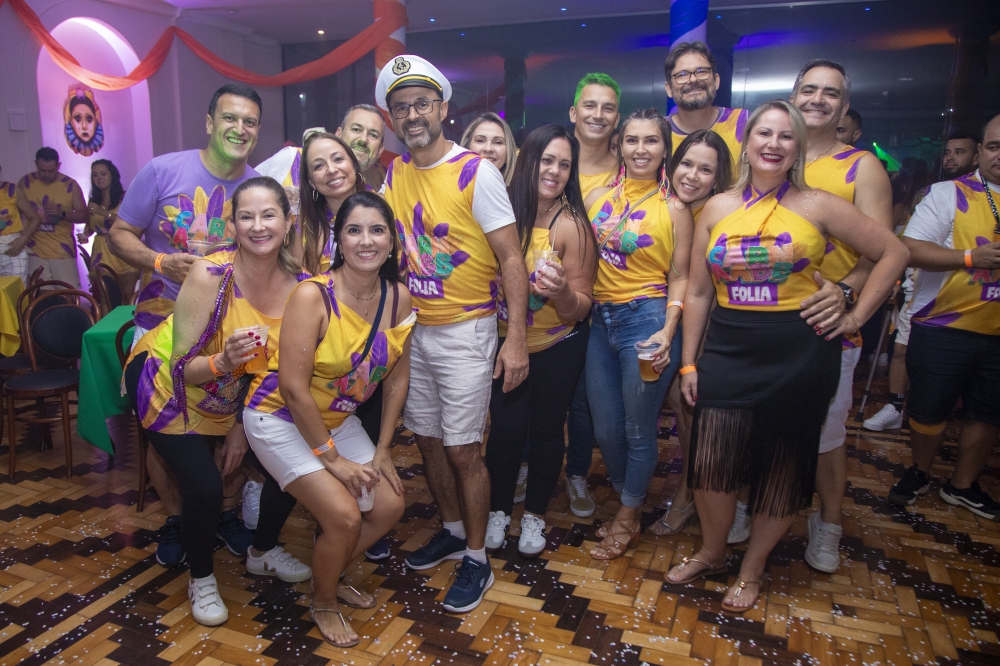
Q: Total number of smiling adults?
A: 14